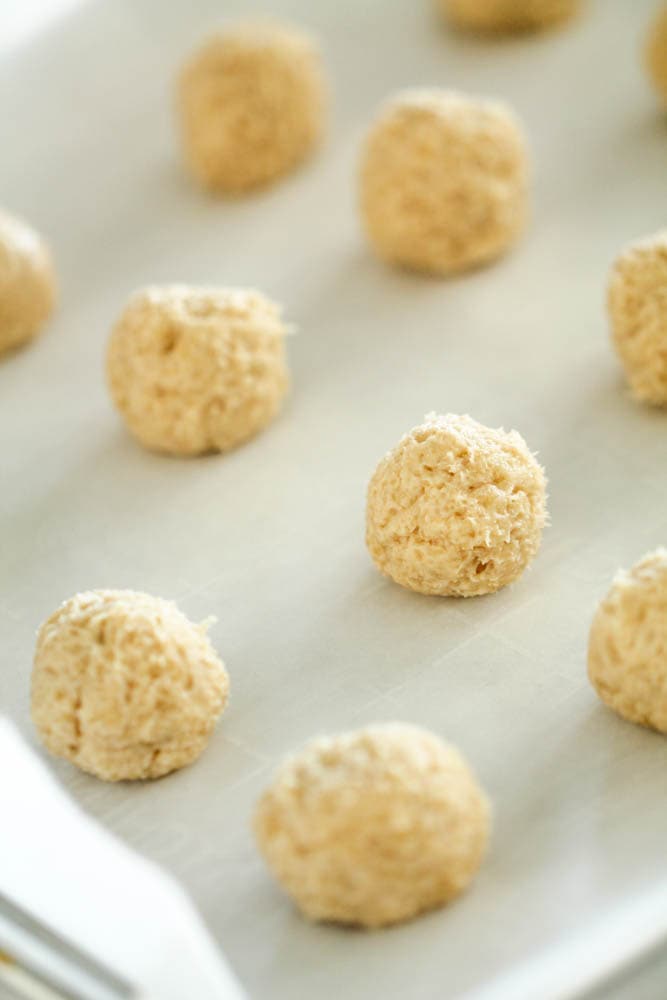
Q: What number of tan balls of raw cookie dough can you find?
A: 11